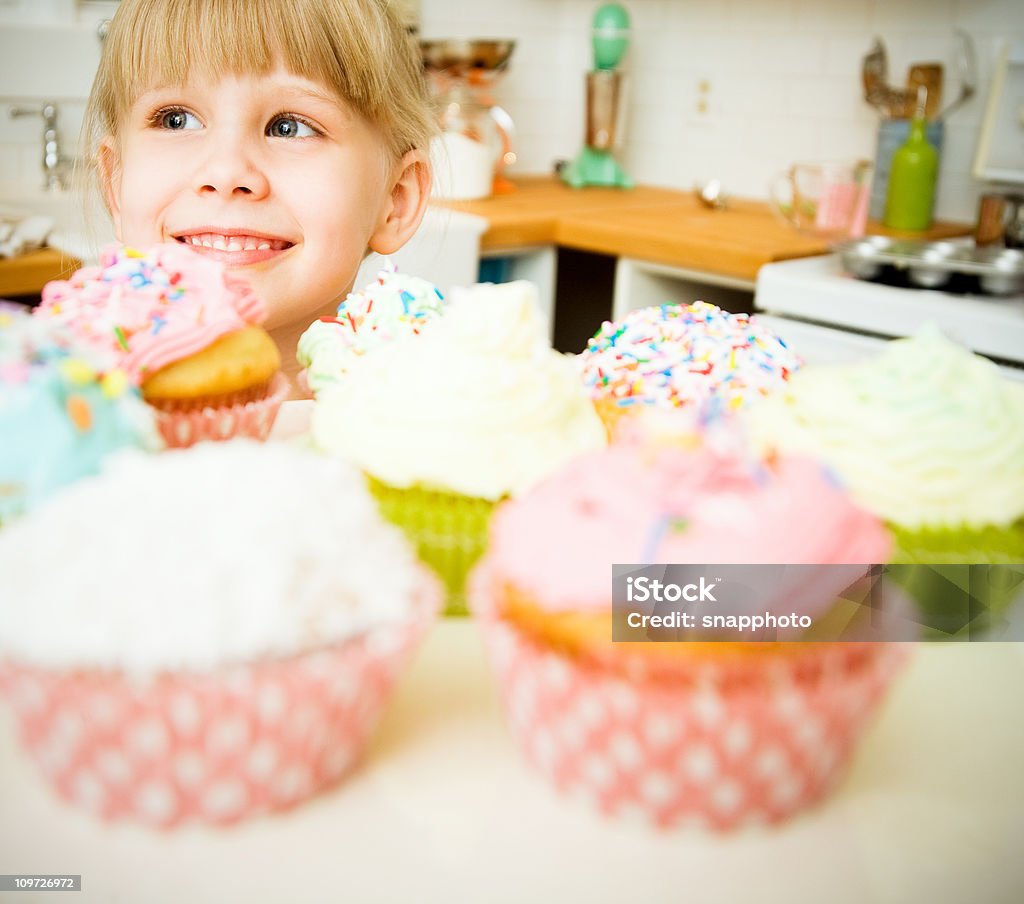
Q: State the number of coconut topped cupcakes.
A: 1